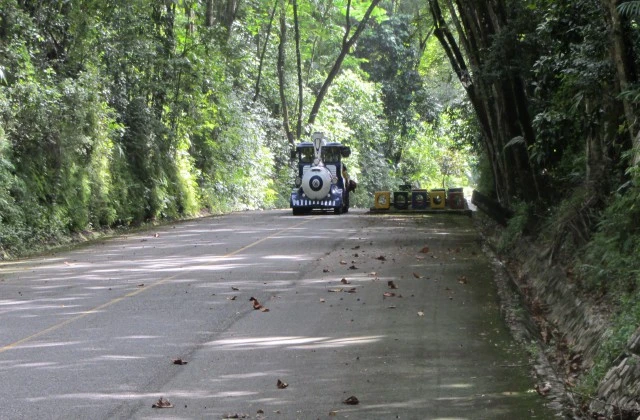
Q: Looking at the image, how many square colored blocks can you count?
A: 5